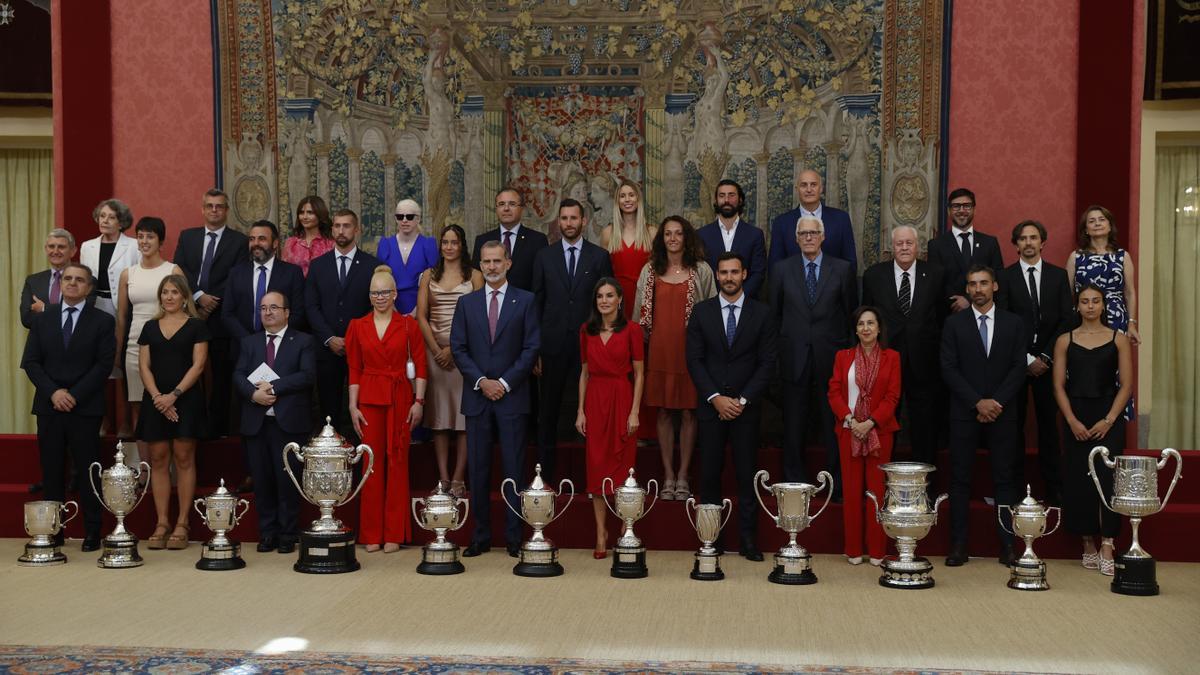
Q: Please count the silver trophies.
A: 12